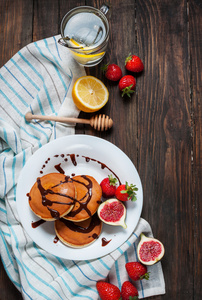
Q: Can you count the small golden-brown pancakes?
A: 3